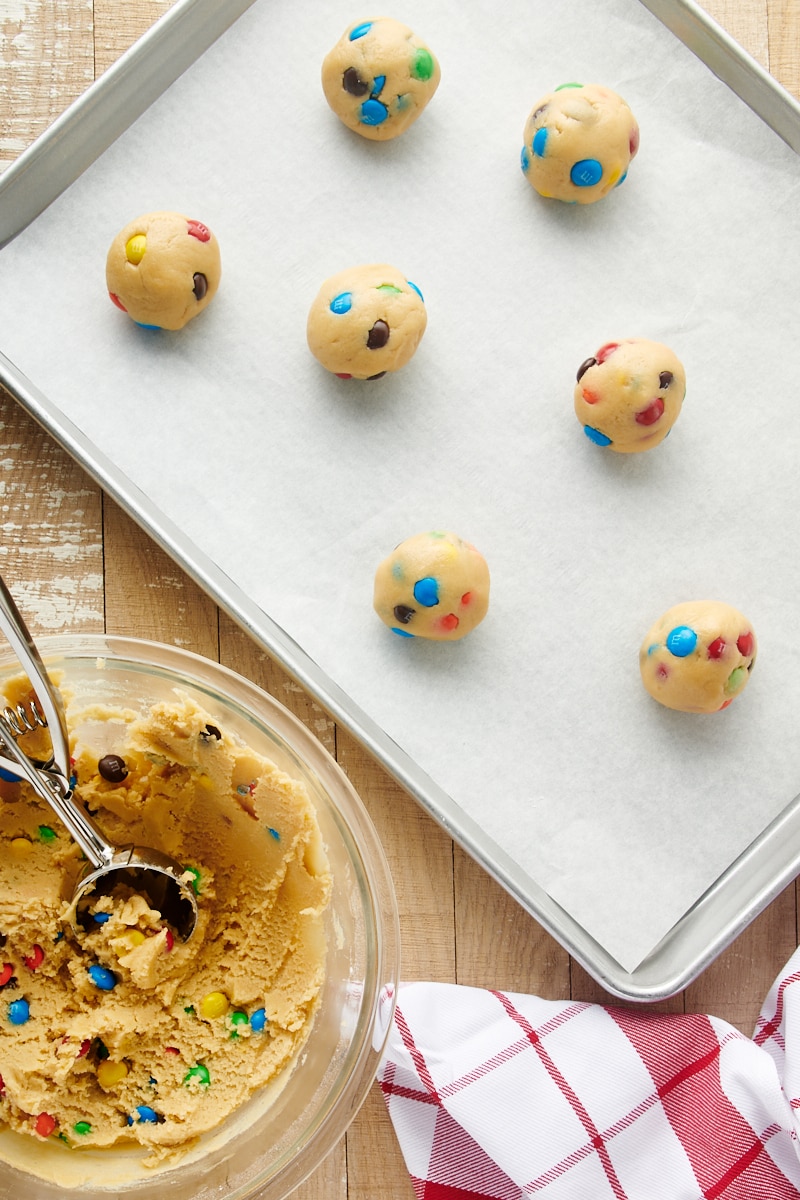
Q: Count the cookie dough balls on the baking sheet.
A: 7